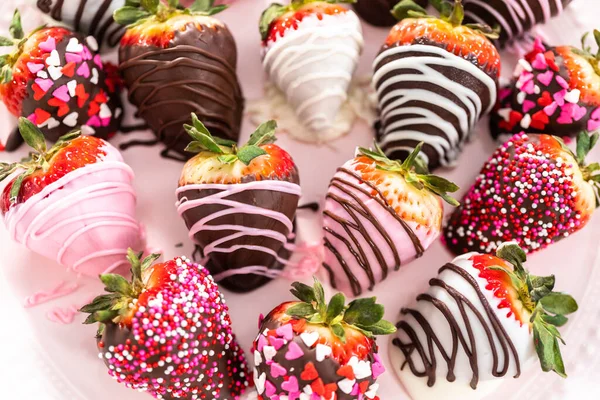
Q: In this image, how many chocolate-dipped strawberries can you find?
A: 15